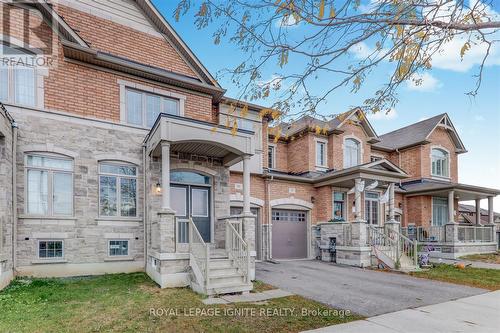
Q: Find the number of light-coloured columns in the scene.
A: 7